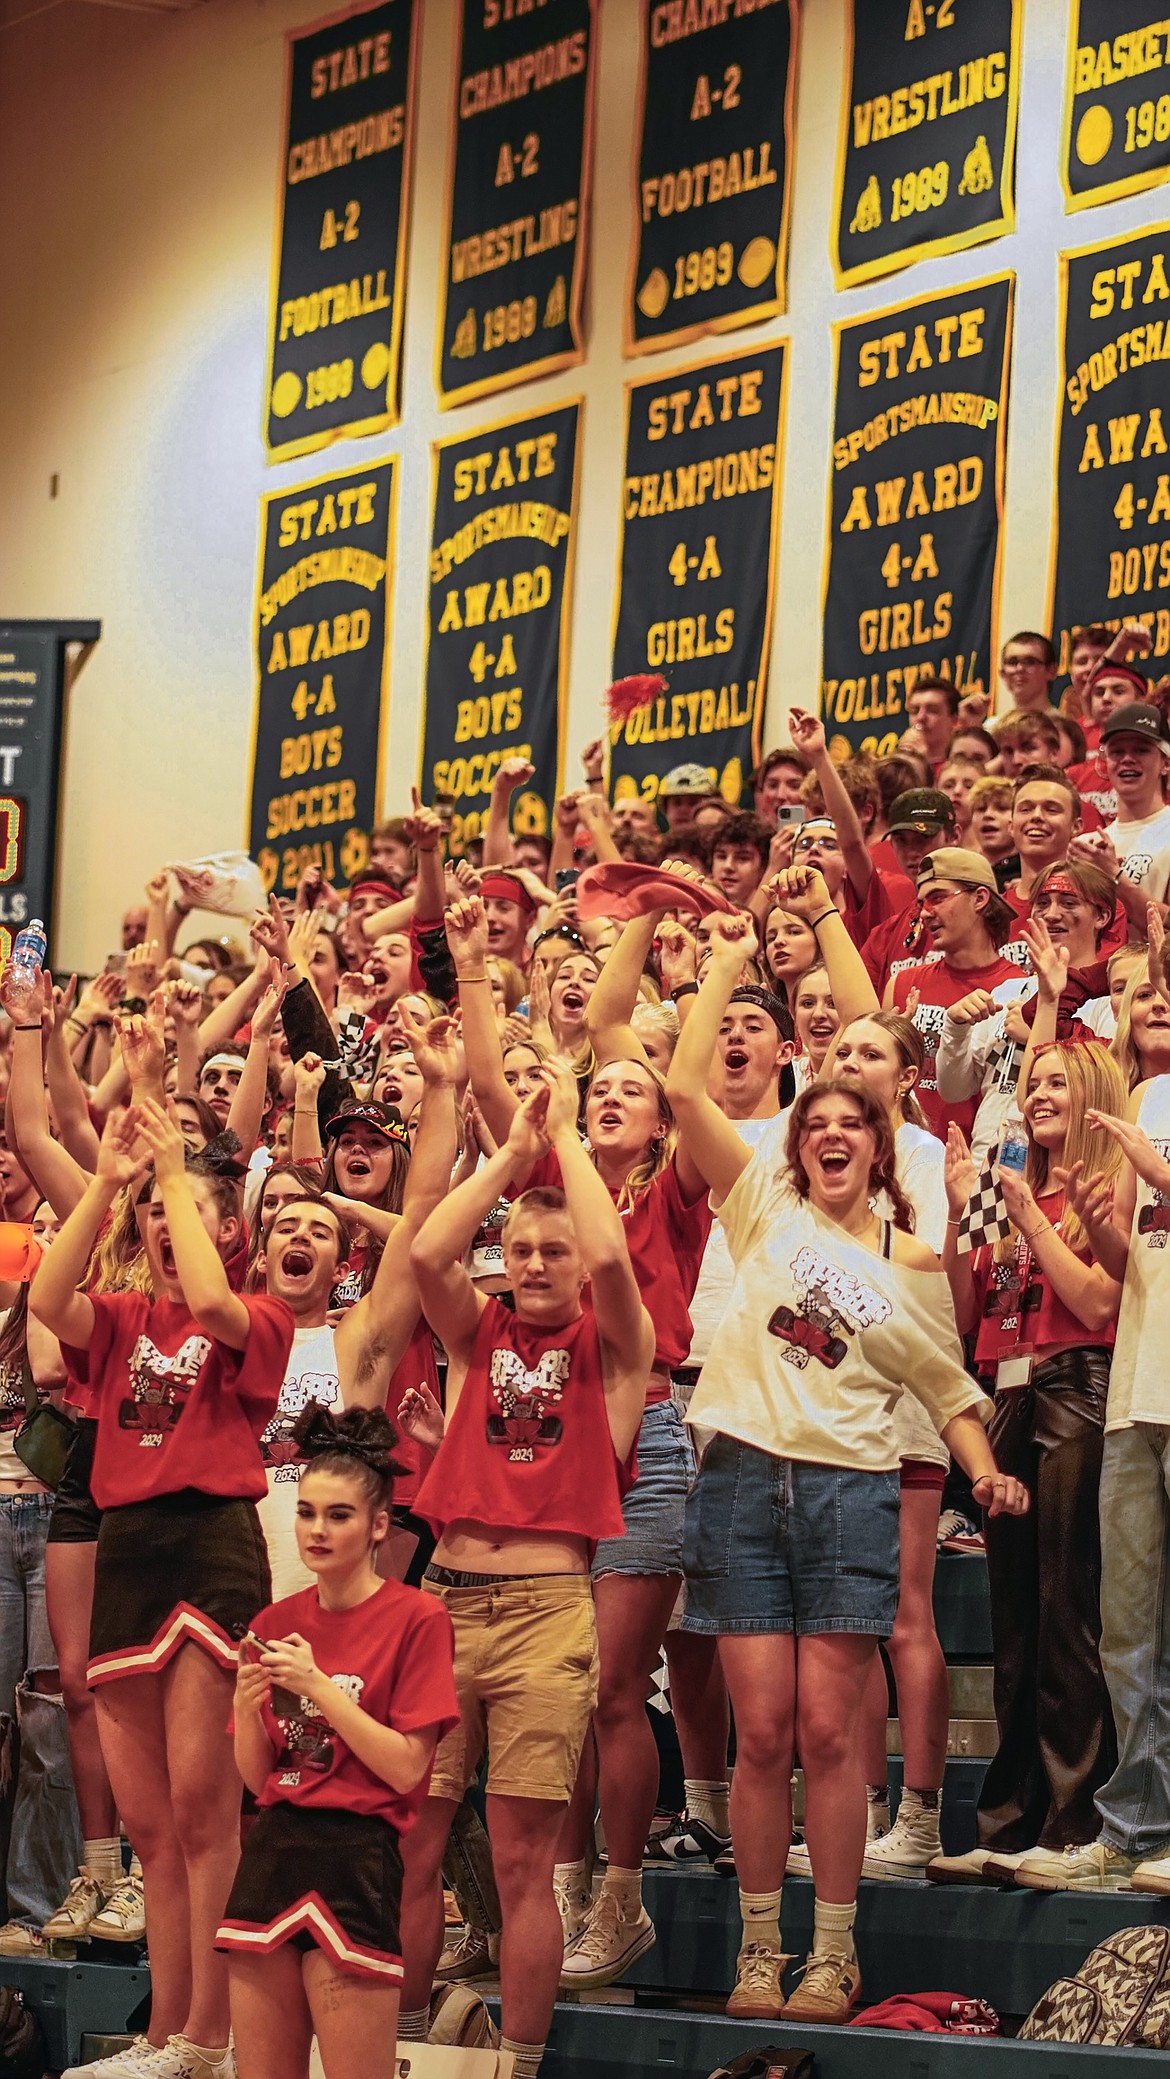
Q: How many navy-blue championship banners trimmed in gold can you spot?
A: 10